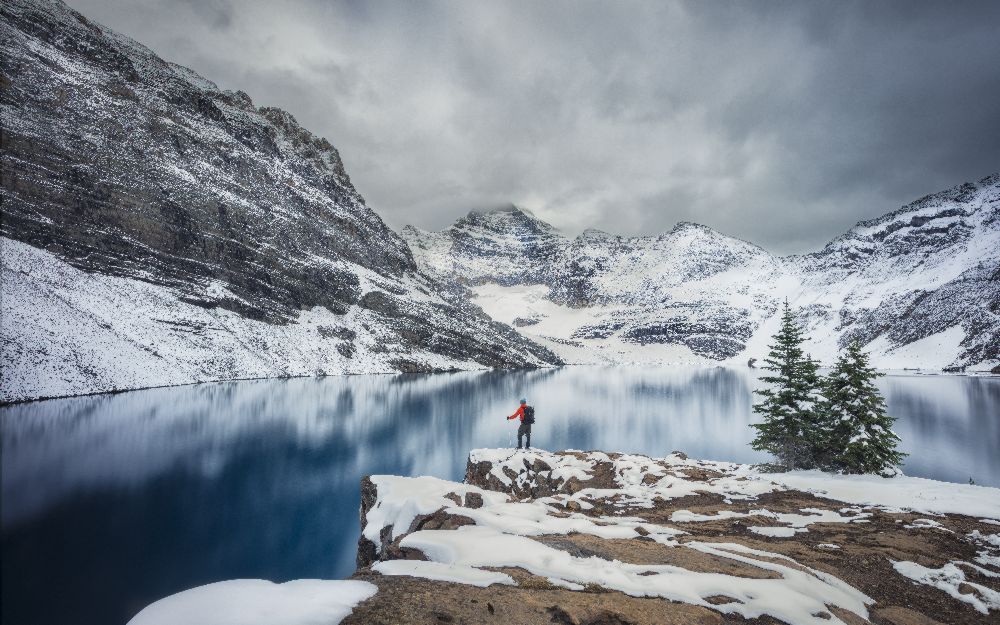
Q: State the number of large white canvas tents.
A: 0